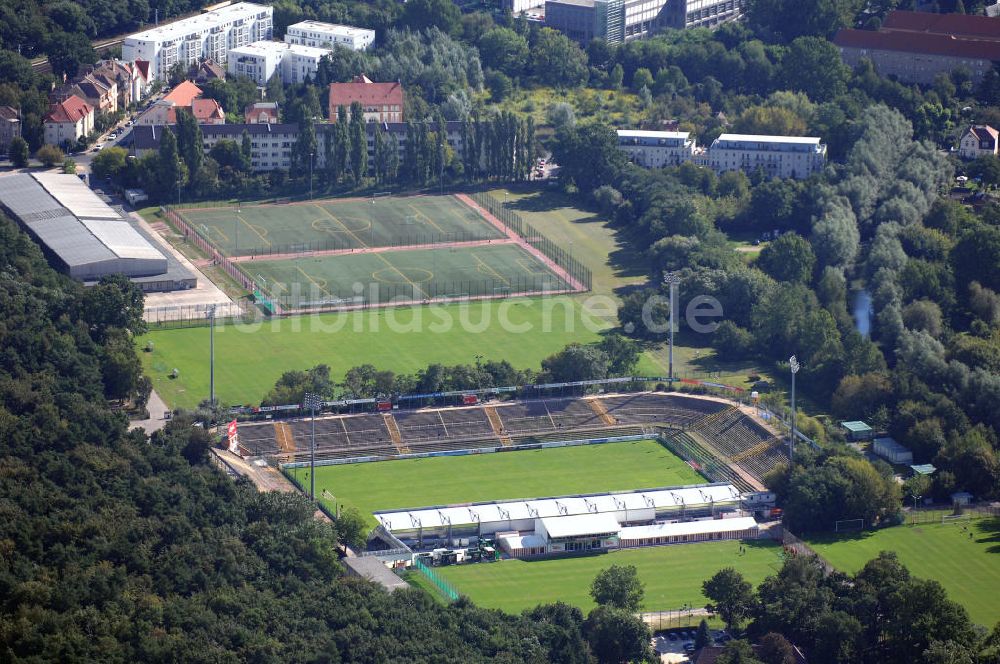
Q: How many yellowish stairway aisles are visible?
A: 6